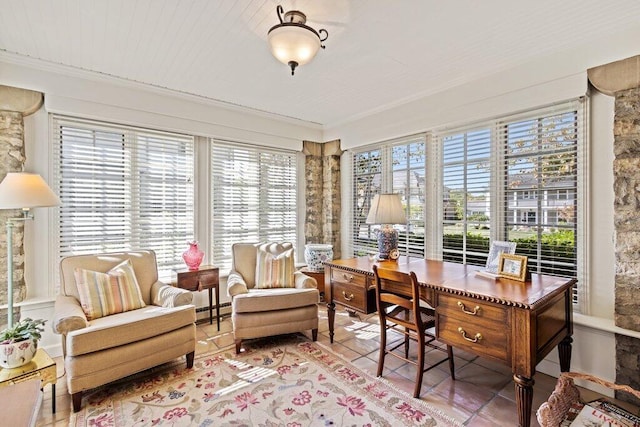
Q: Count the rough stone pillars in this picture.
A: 3